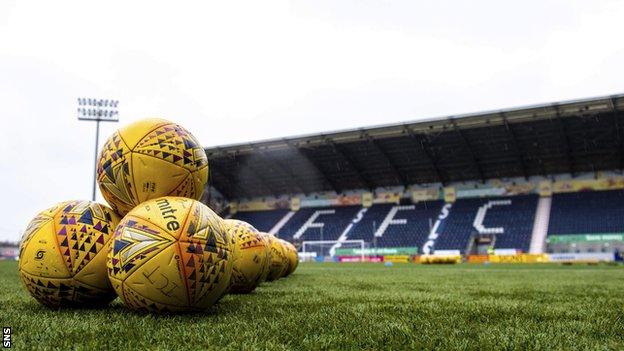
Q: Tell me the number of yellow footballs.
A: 6